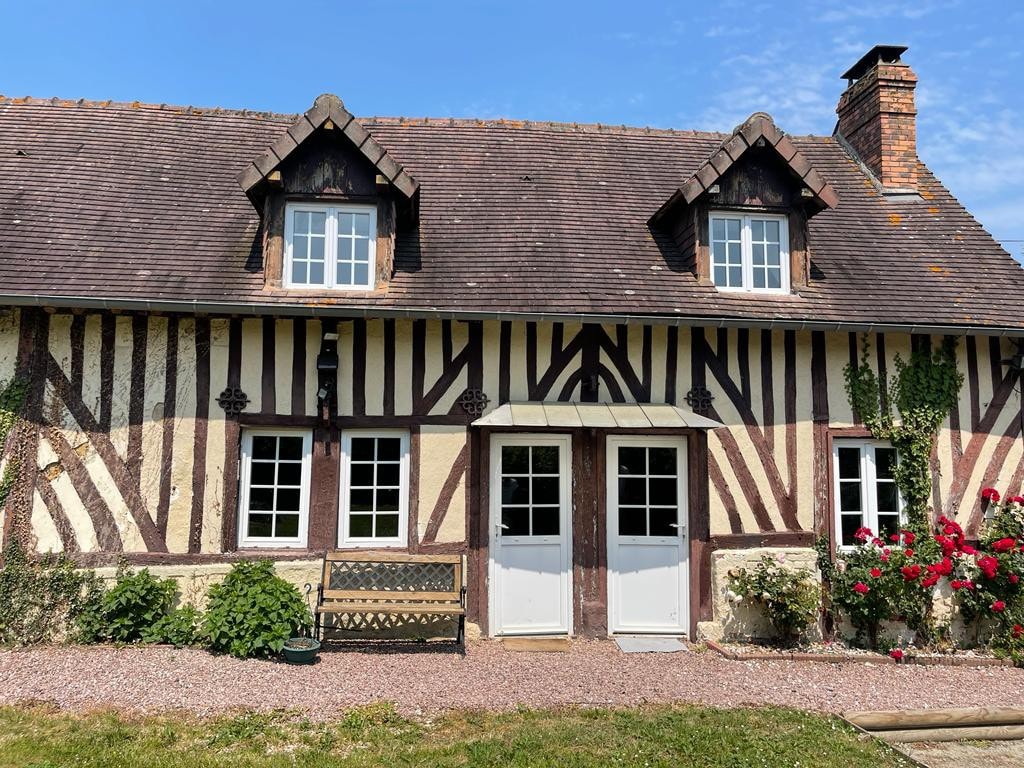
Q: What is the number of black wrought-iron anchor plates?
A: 3